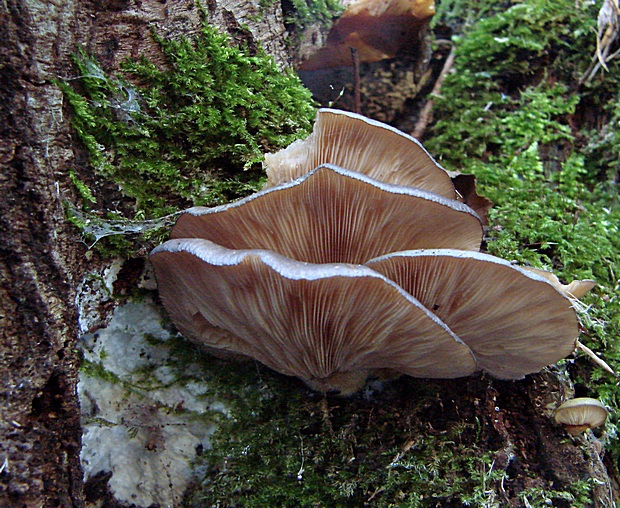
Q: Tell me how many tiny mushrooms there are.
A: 1